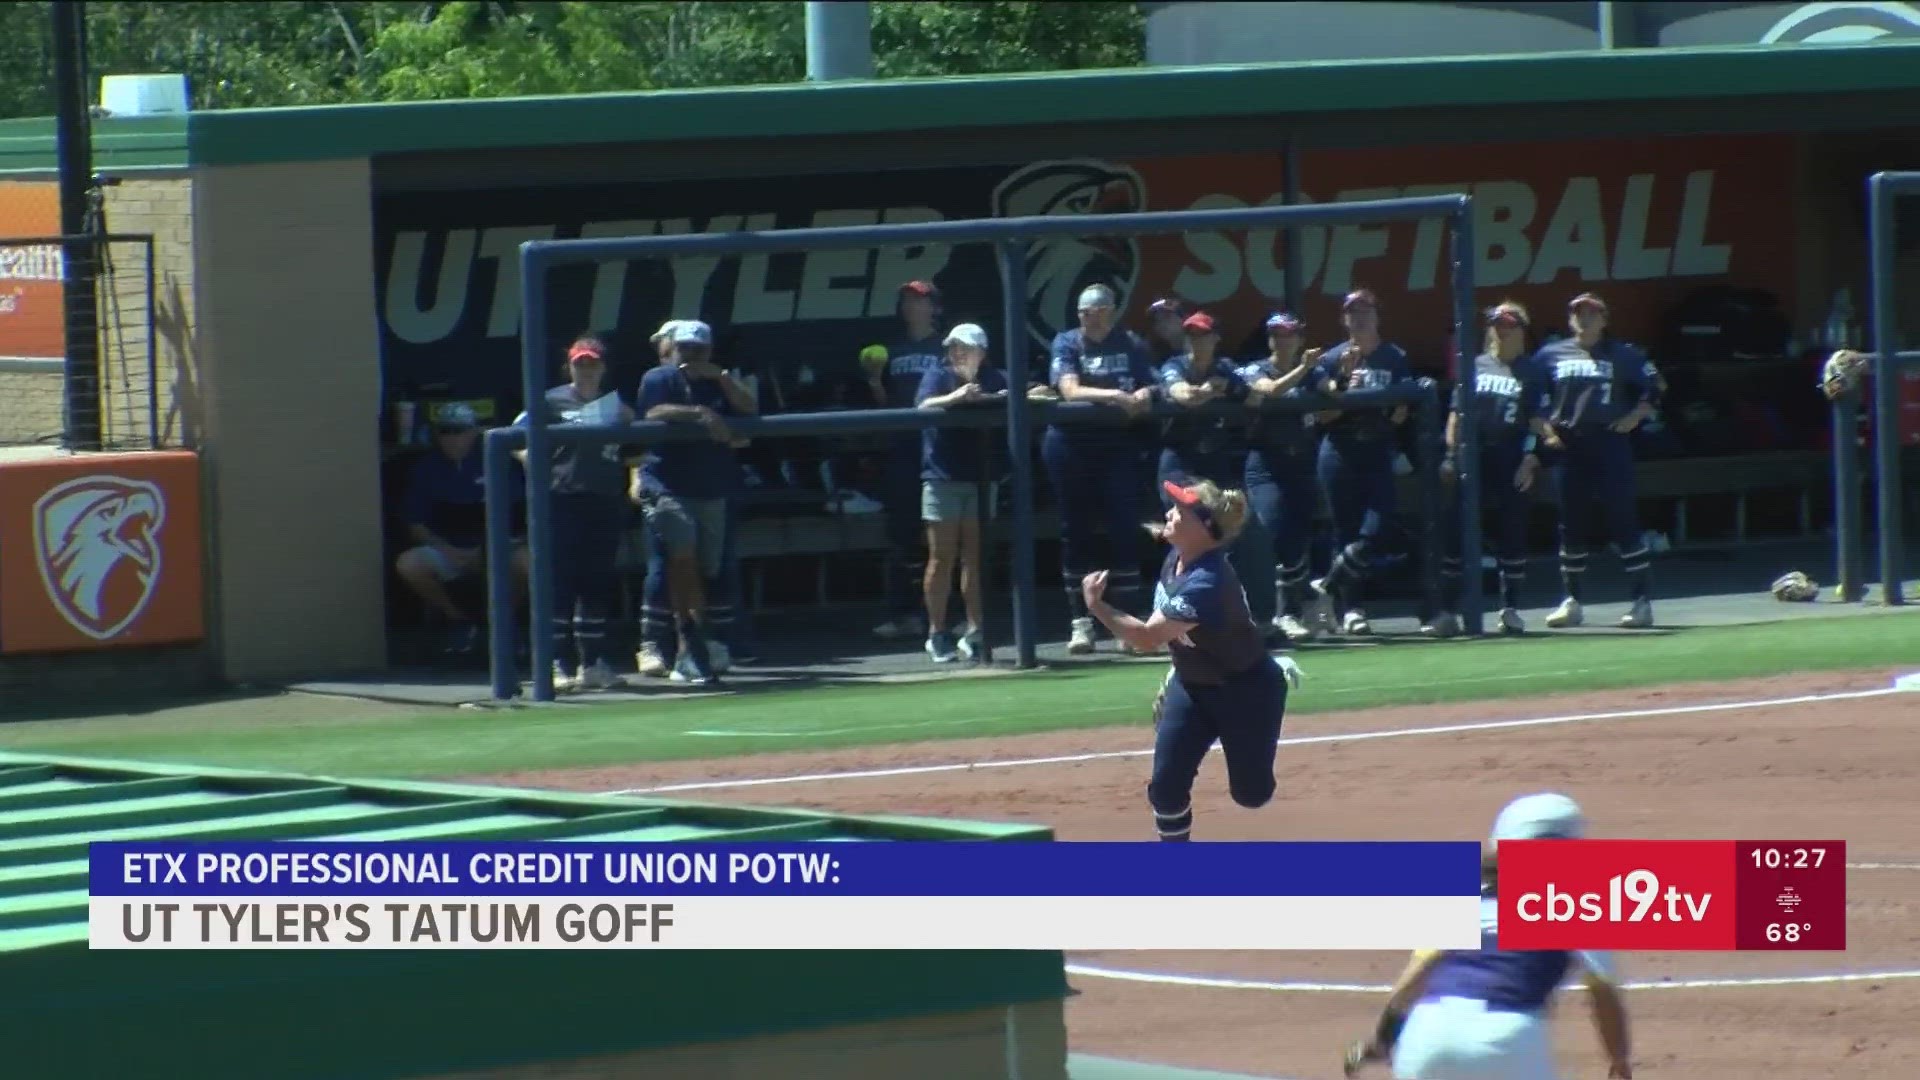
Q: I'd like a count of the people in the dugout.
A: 13